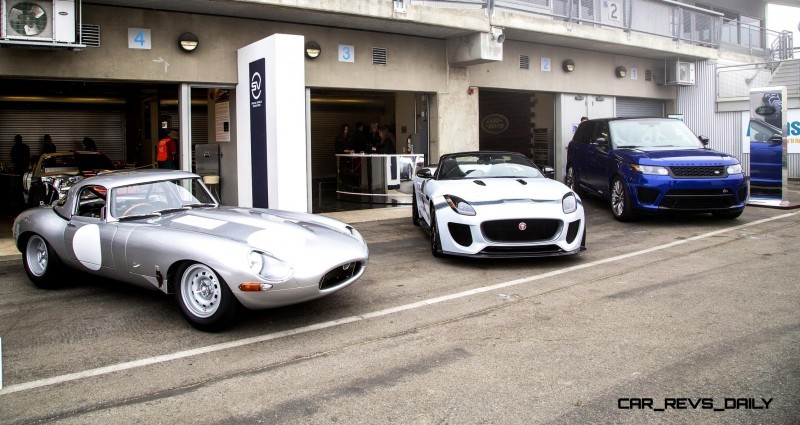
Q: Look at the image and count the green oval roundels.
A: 2